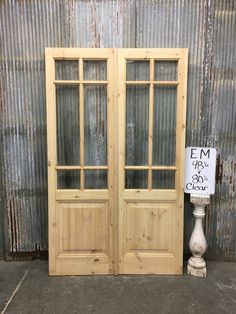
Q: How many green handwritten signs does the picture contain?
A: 0